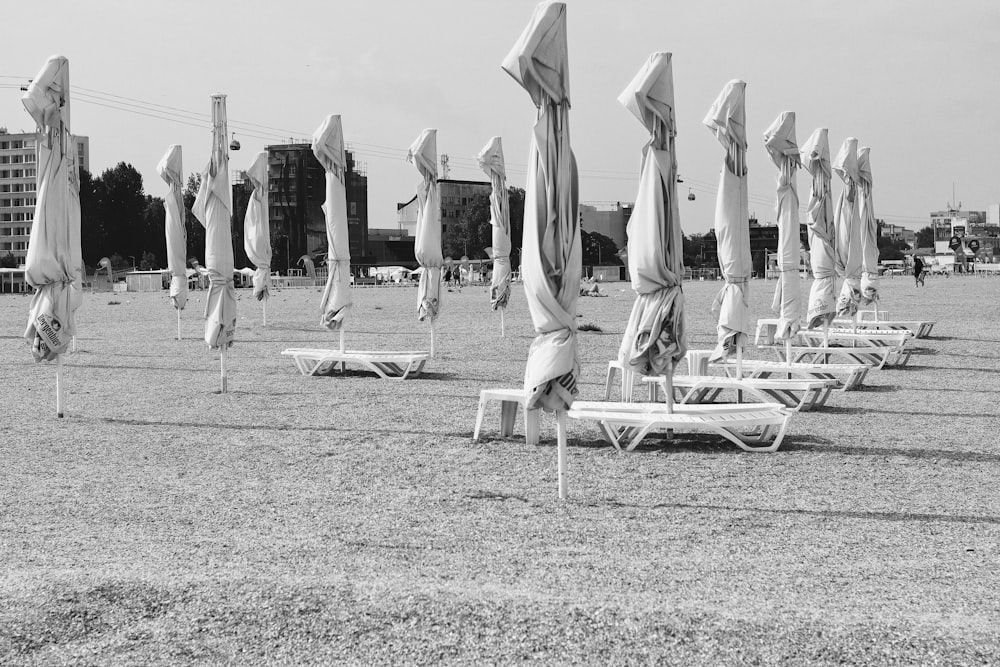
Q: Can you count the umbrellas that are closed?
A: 14